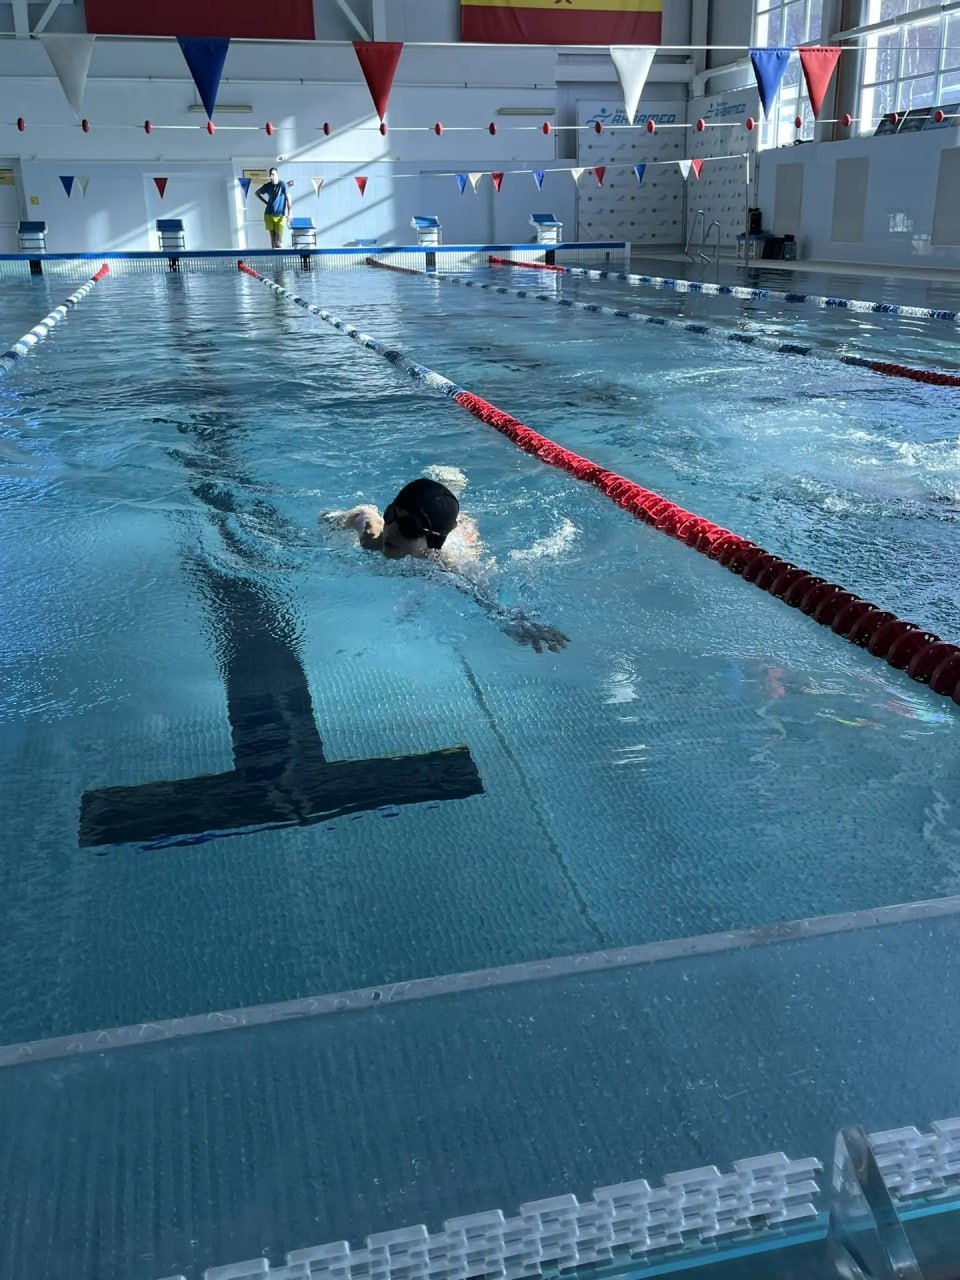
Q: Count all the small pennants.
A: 15